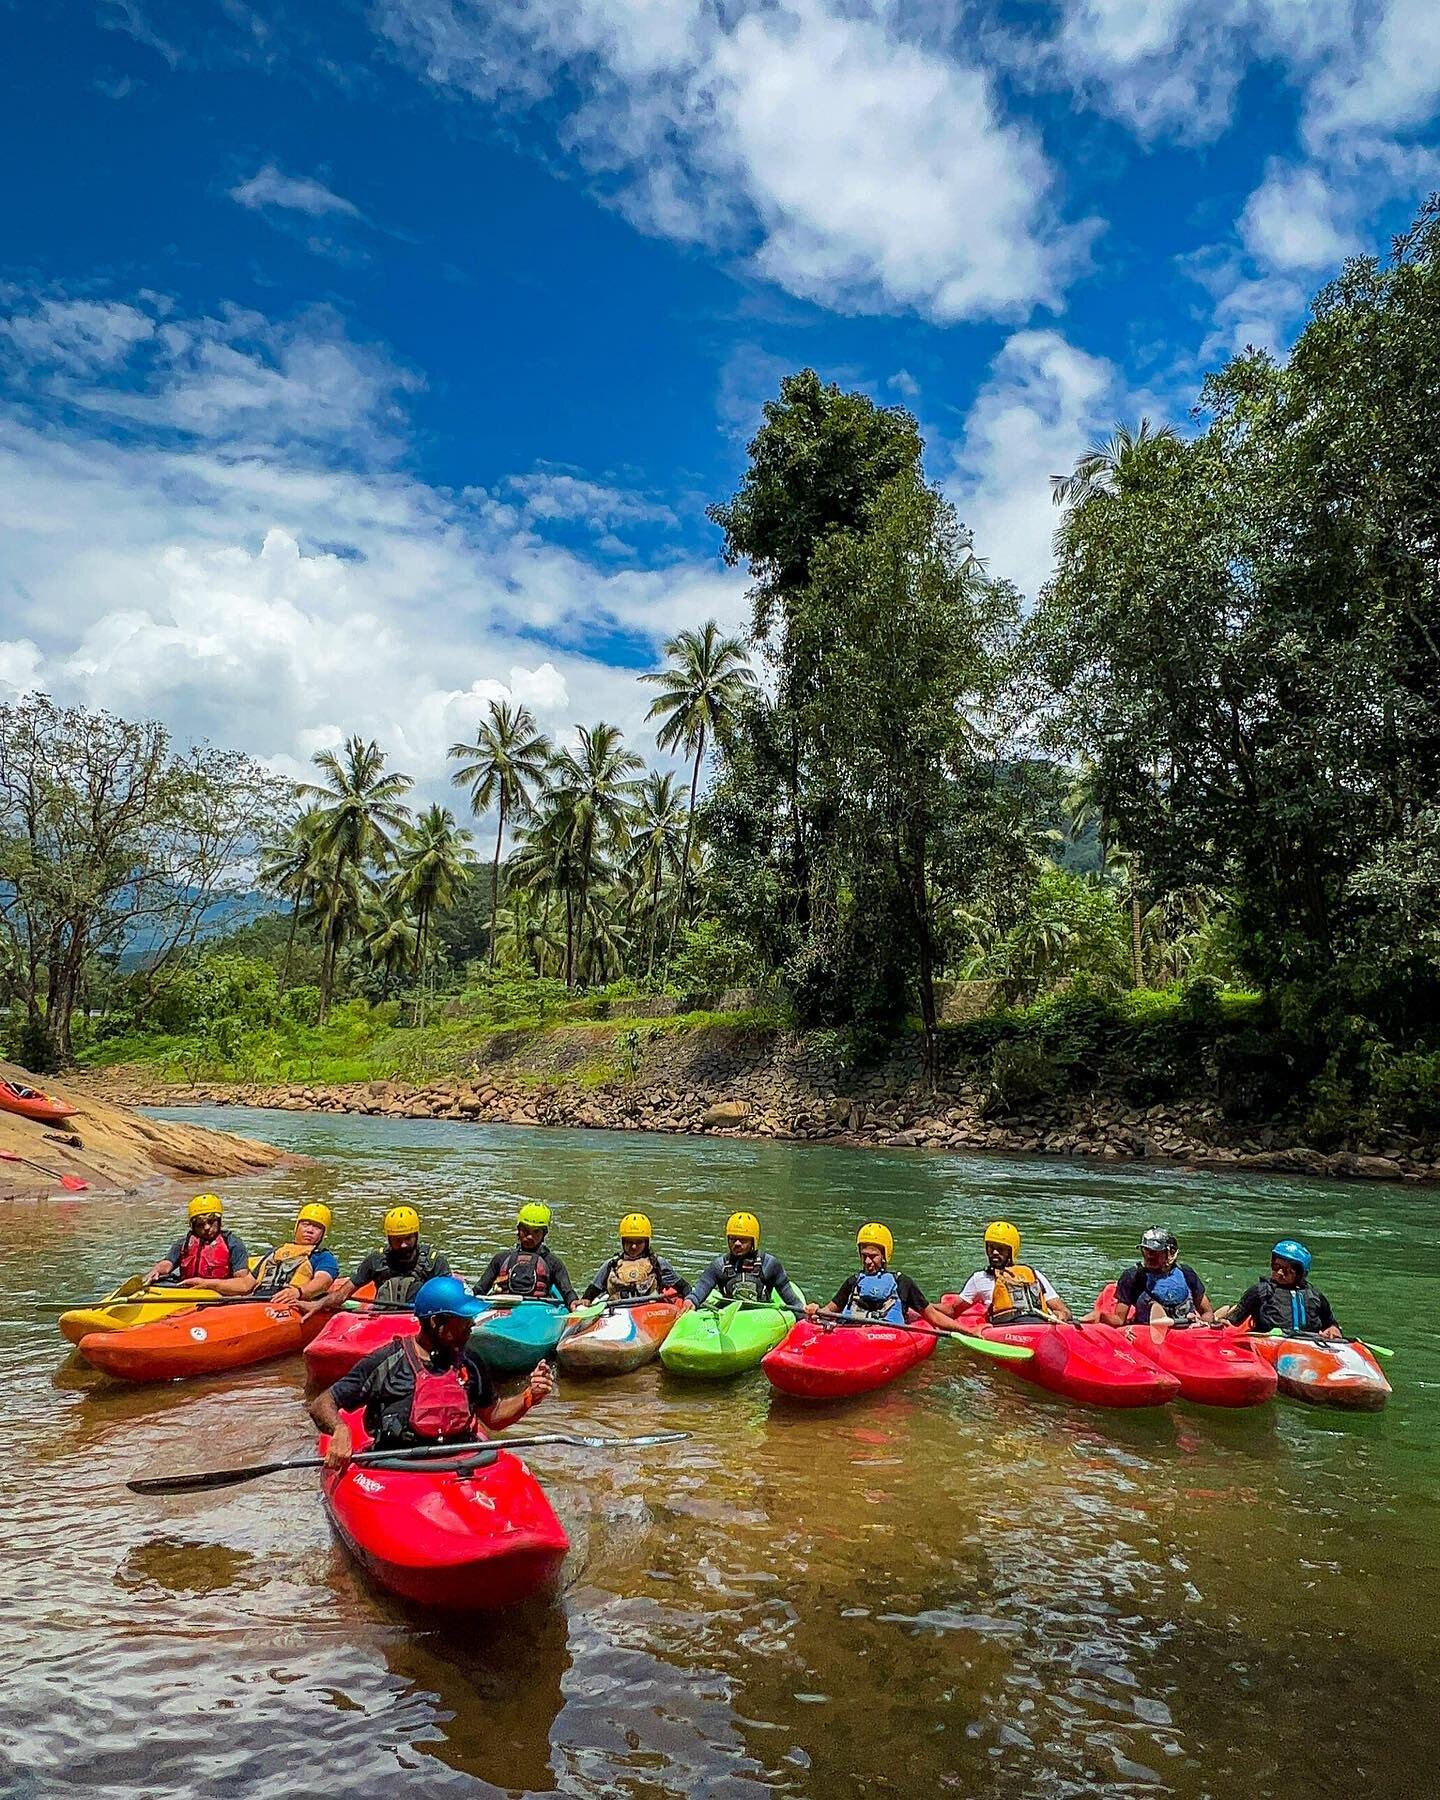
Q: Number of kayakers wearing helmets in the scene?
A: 11